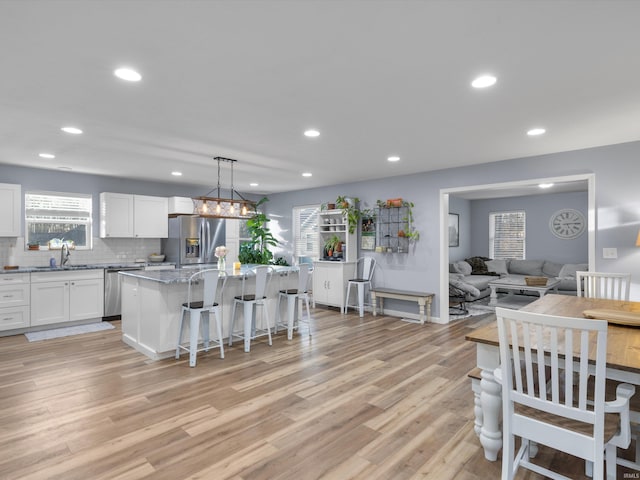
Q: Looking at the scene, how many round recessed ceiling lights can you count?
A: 11